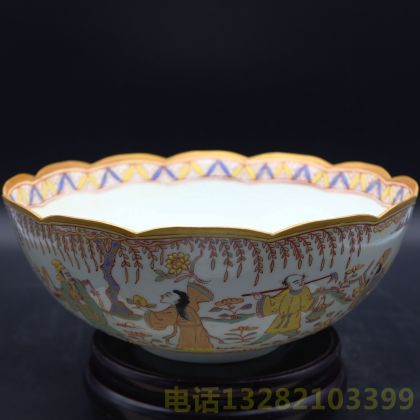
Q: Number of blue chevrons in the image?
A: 10